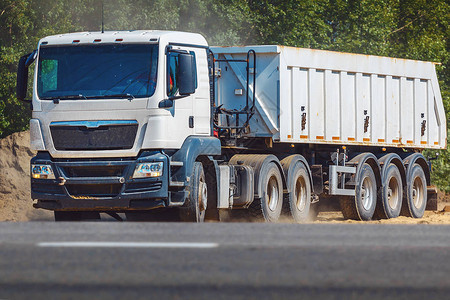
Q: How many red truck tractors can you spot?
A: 0